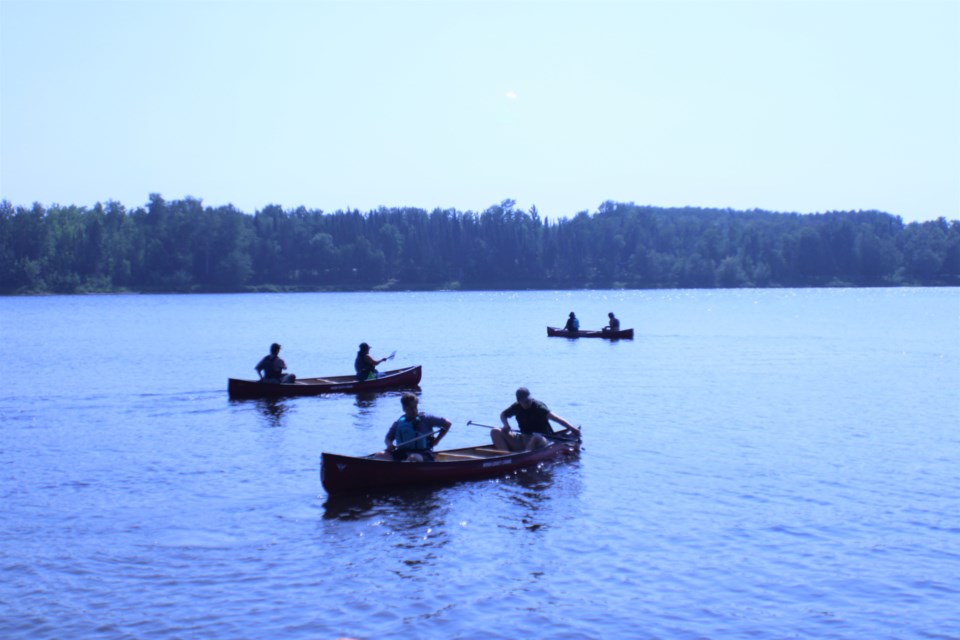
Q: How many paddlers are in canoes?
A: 6